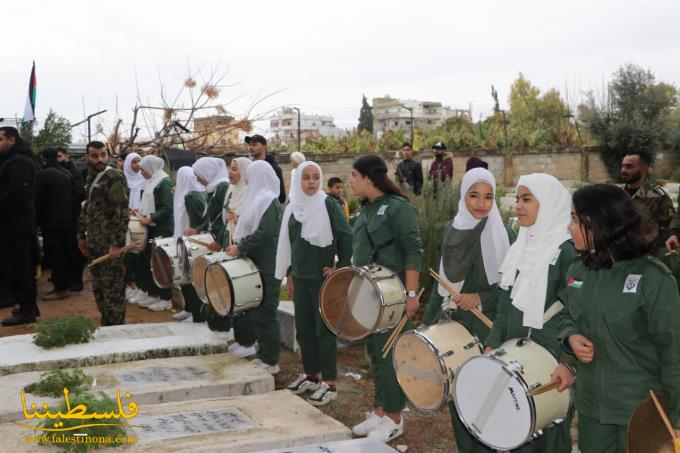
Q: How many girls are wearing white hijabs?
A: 9